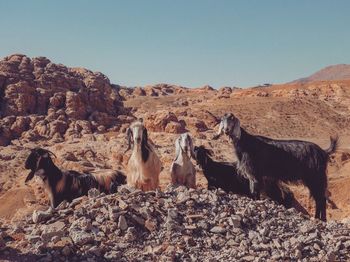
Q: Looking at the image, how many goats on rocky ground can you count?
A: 5